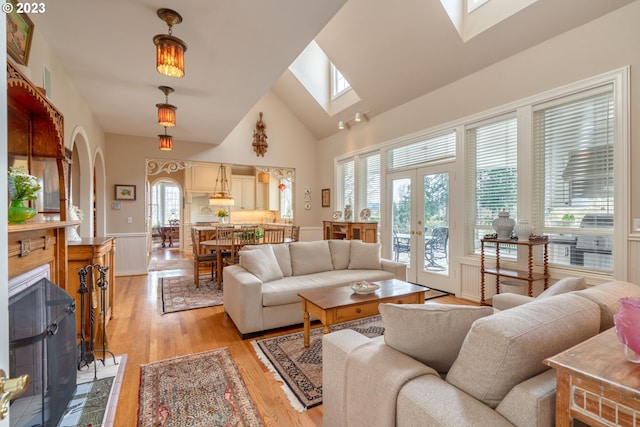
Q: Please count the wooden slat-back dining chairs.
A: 6